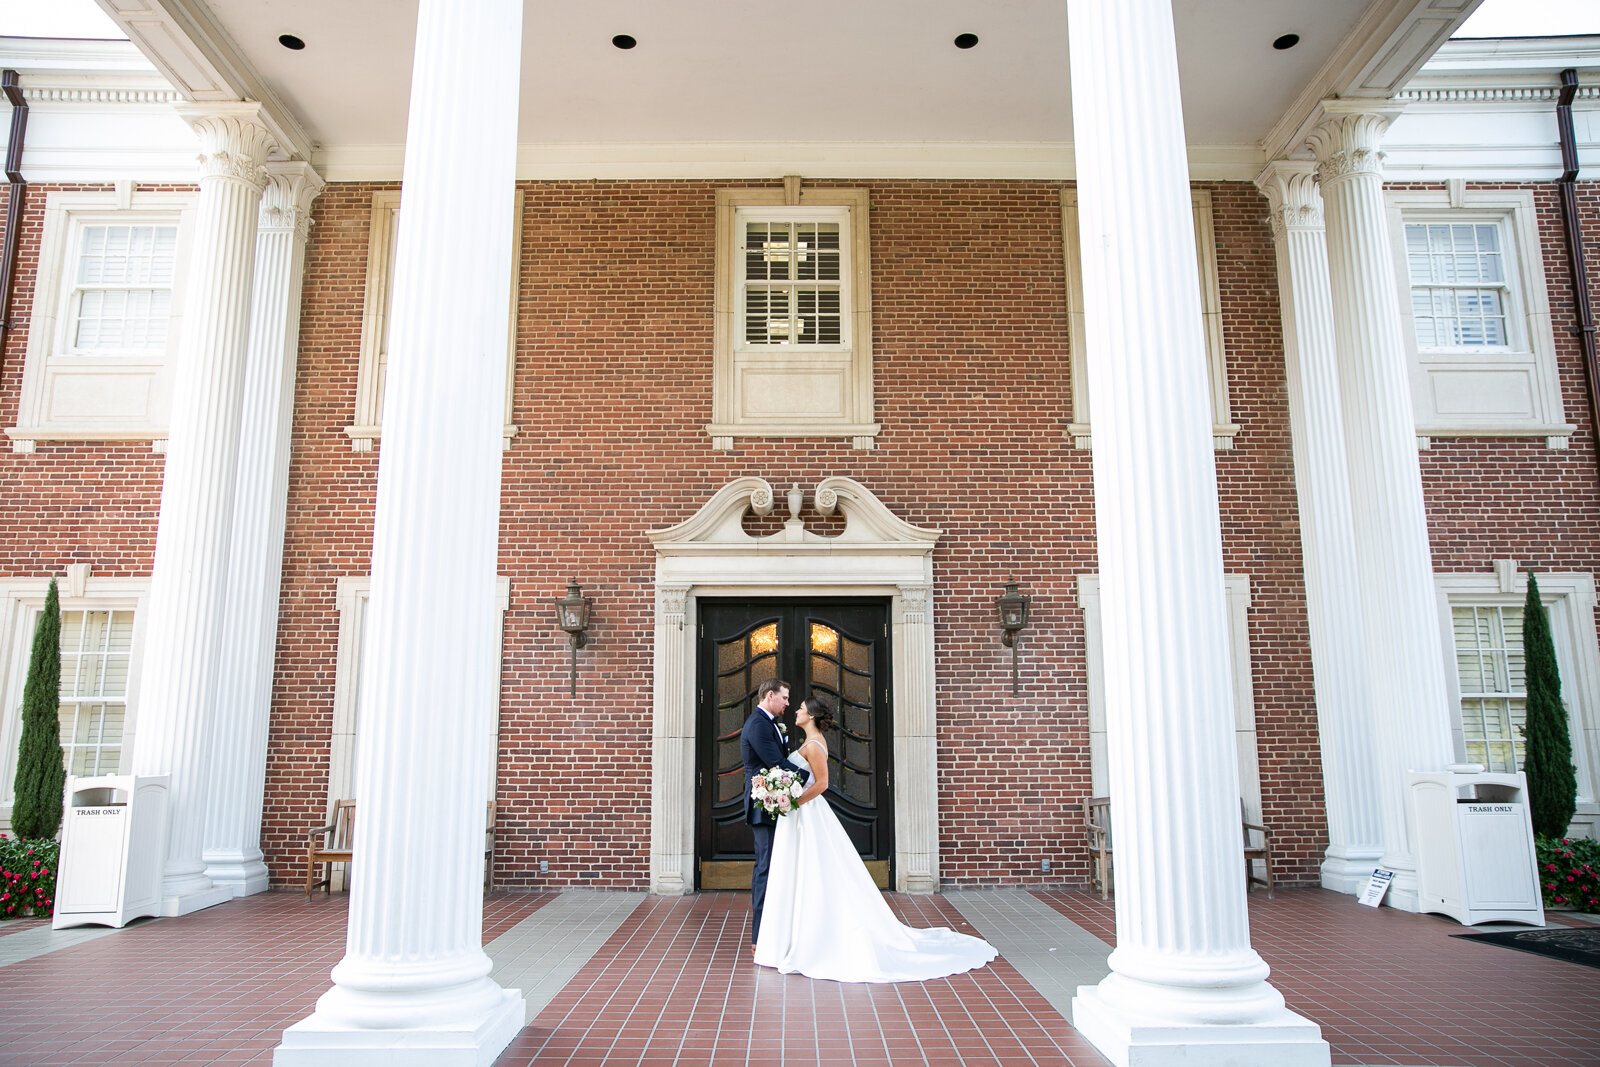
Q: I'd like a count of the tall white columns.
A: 6